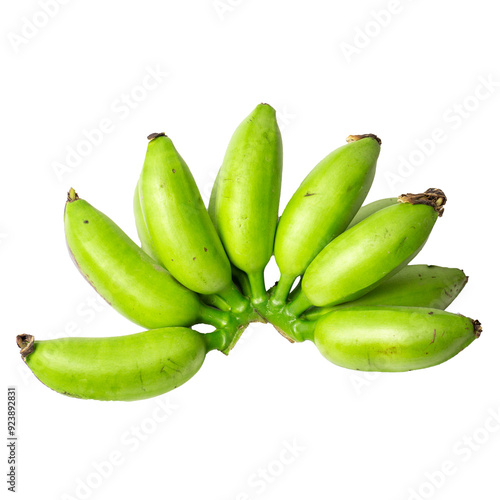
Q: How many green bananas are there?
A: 11